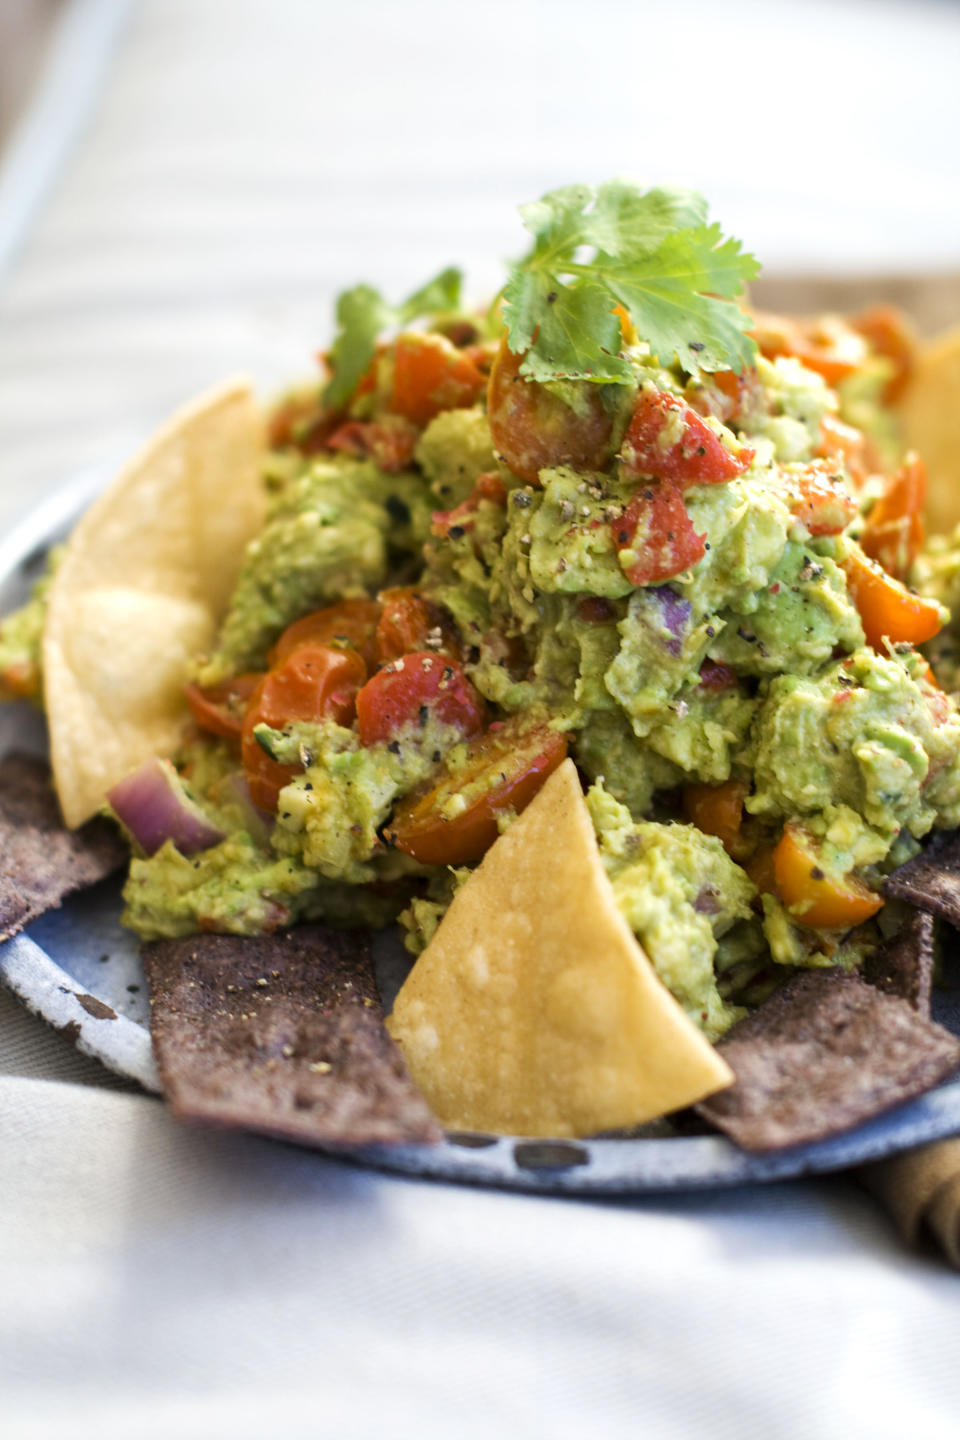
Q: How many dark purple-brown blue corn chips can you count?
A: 5